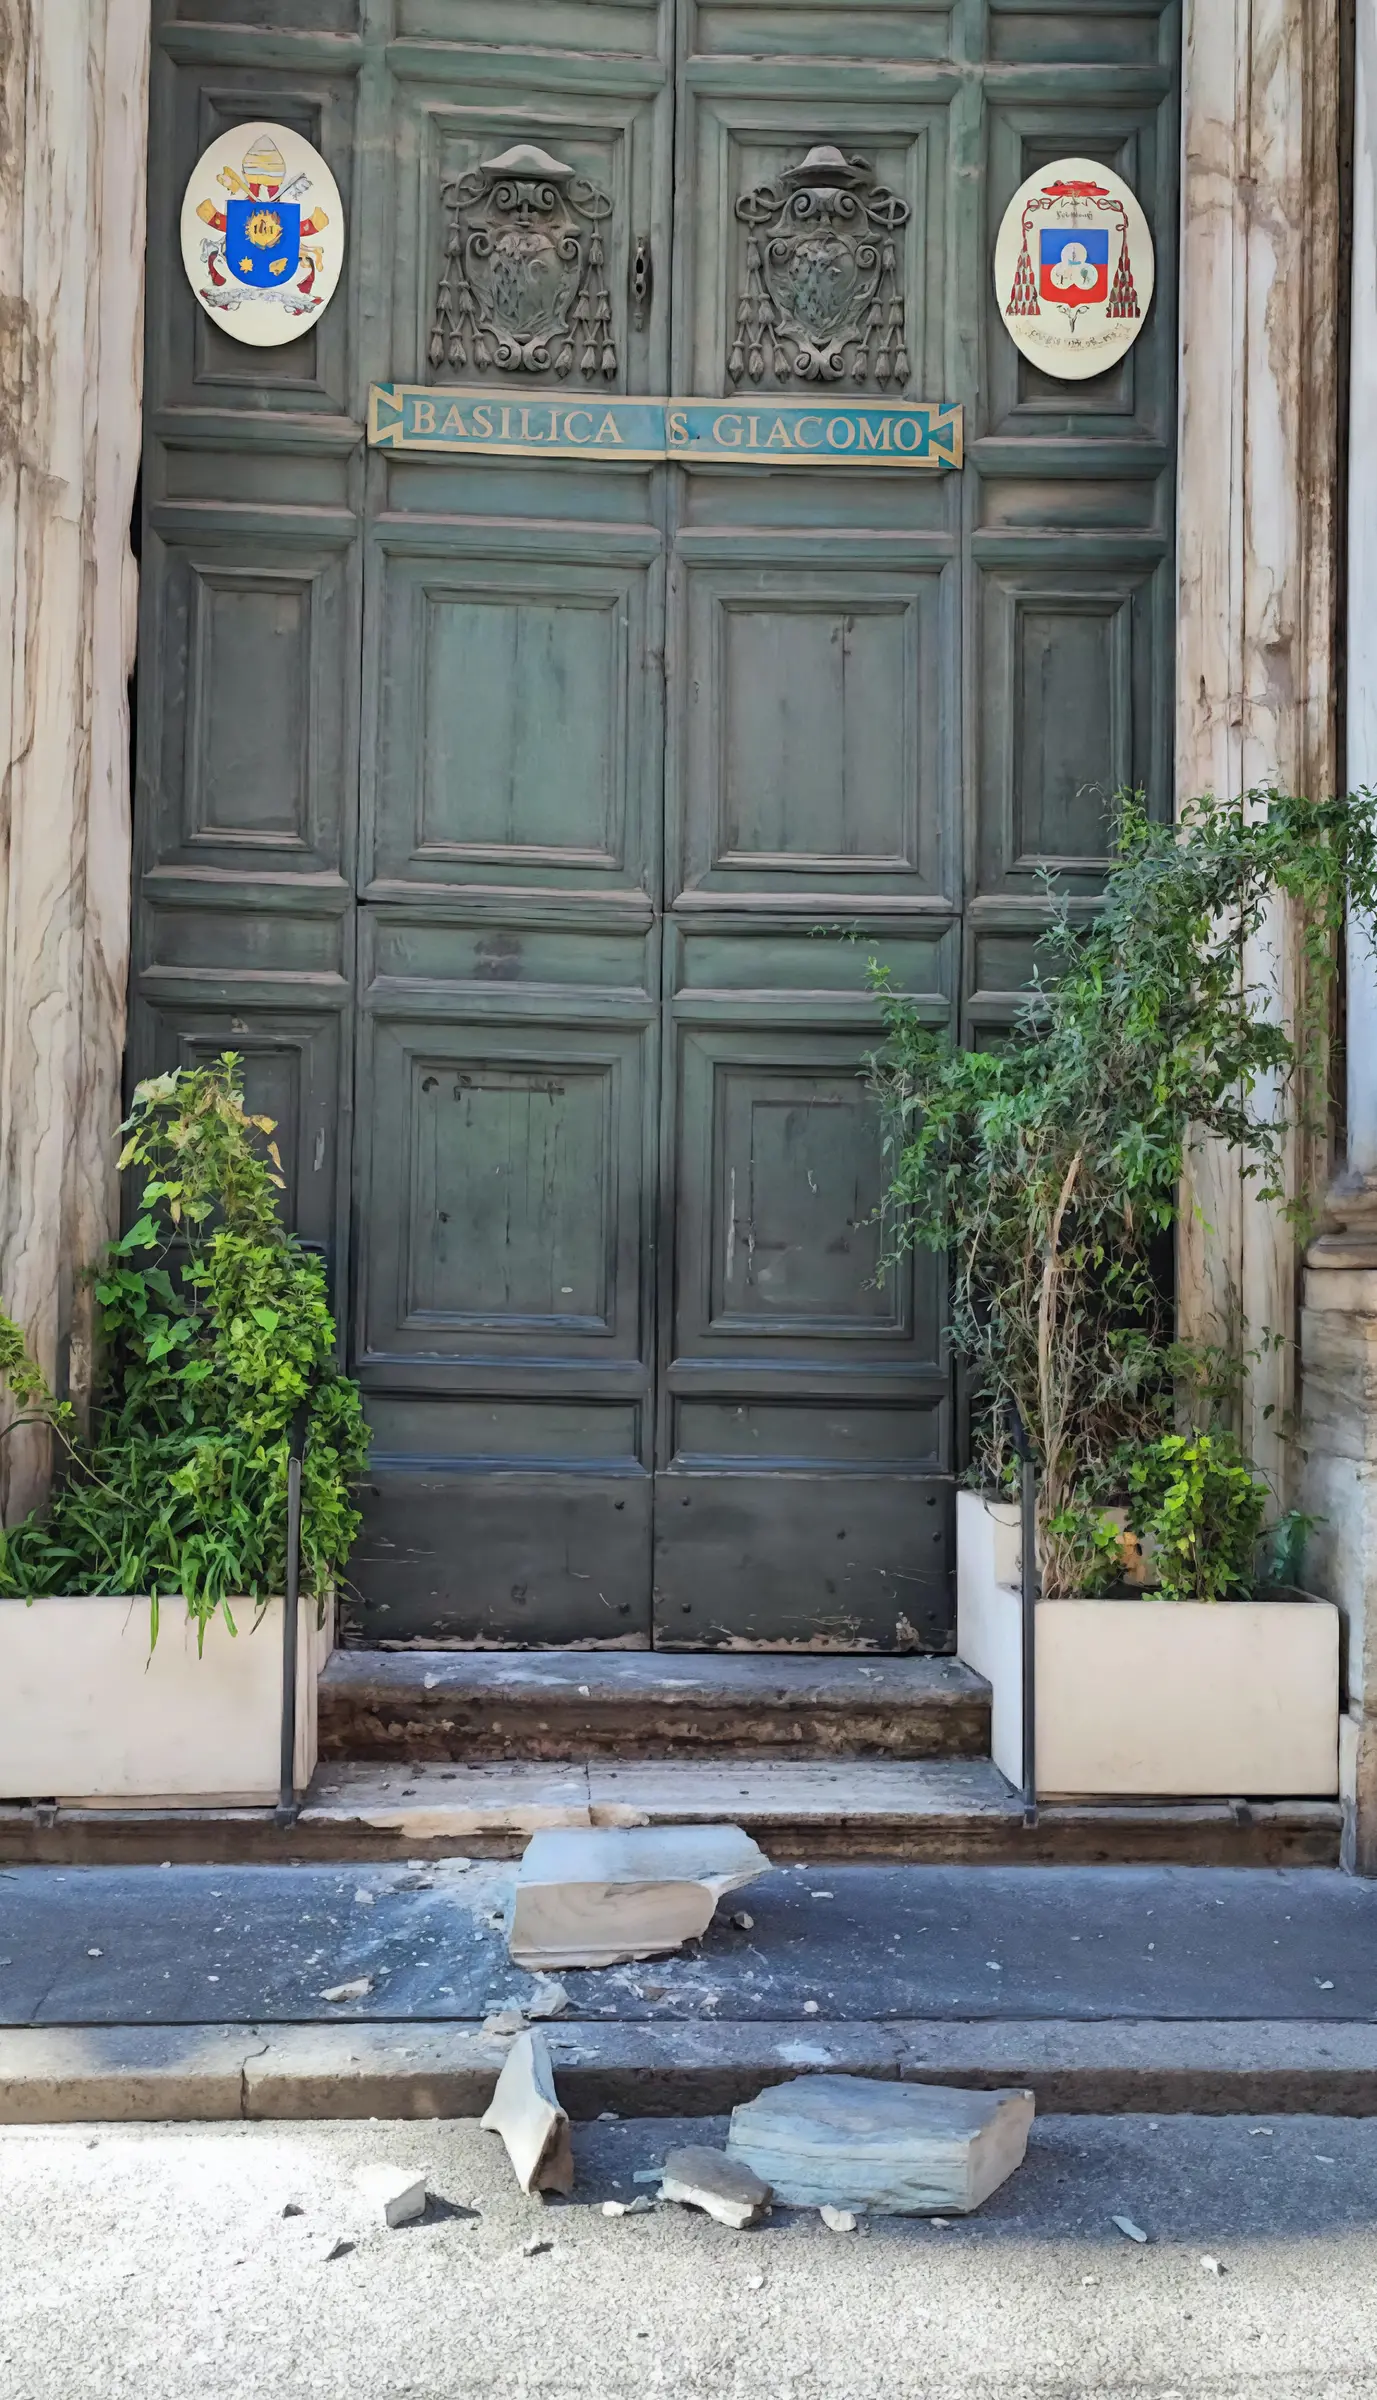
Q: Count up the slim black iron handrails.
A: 2